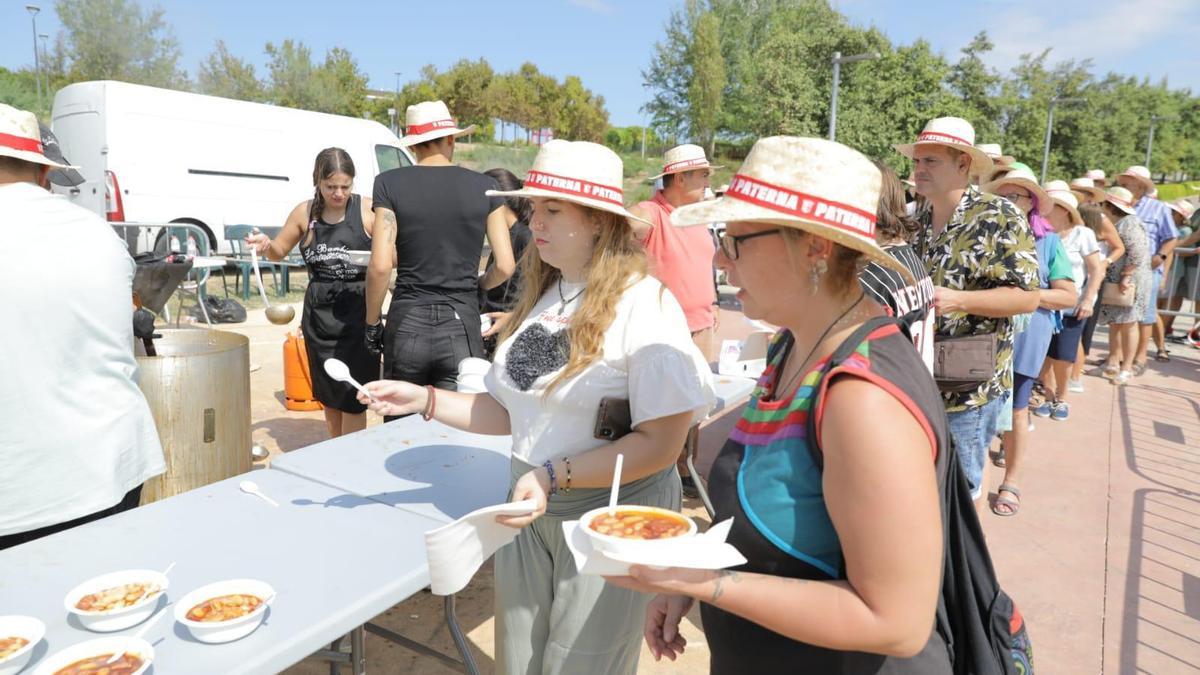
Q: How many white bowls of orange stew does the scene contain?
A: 5